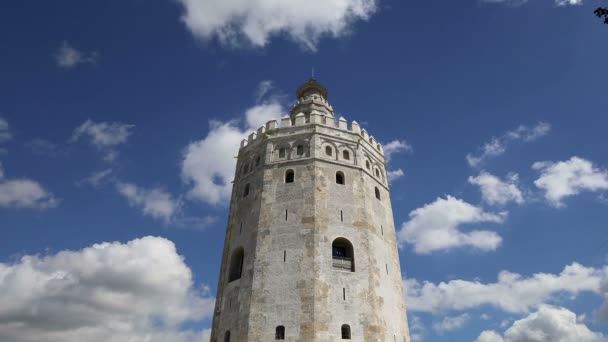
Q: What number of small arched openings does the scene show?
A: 15